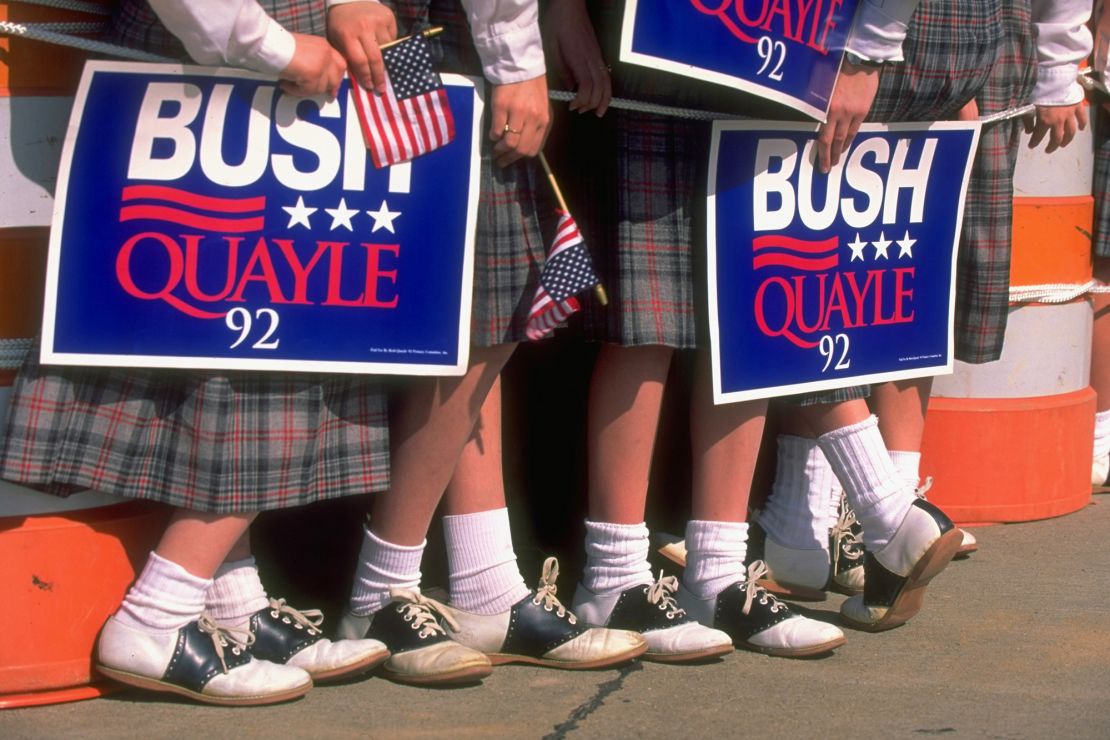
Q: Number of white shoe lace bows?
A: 8